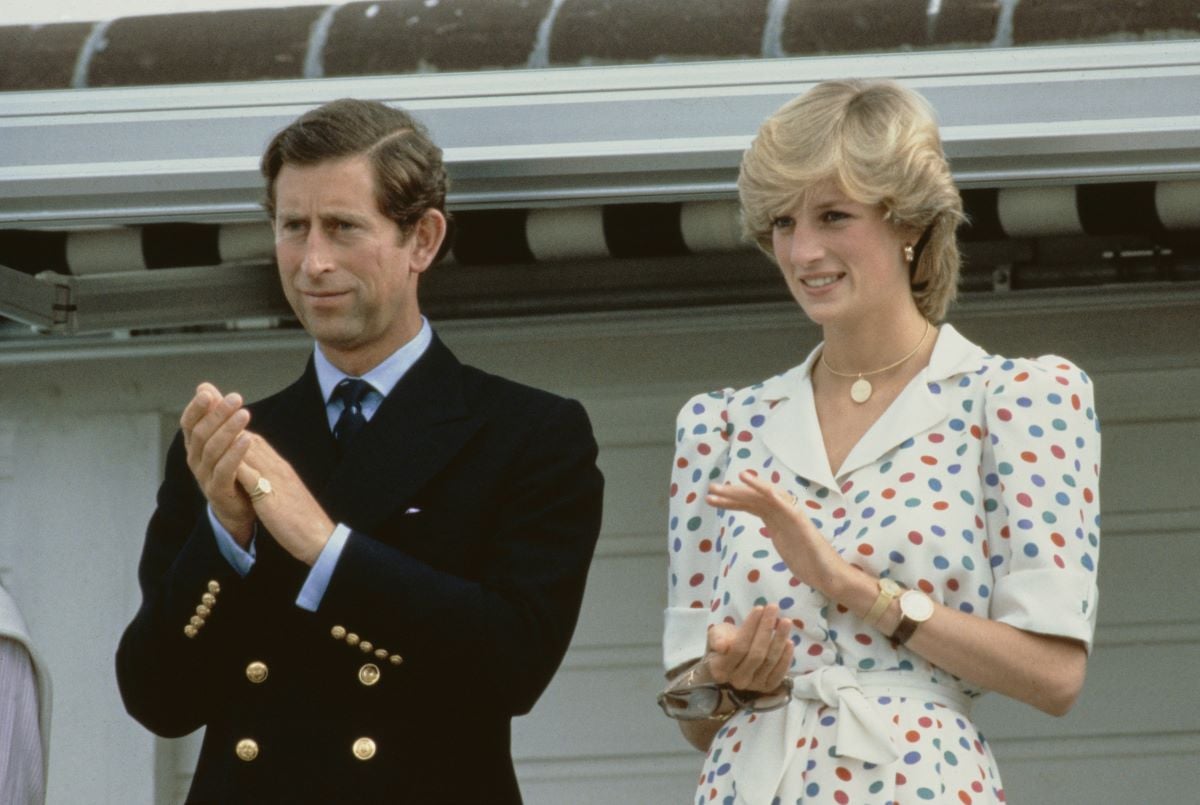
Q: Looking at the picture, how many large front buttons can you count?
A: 4